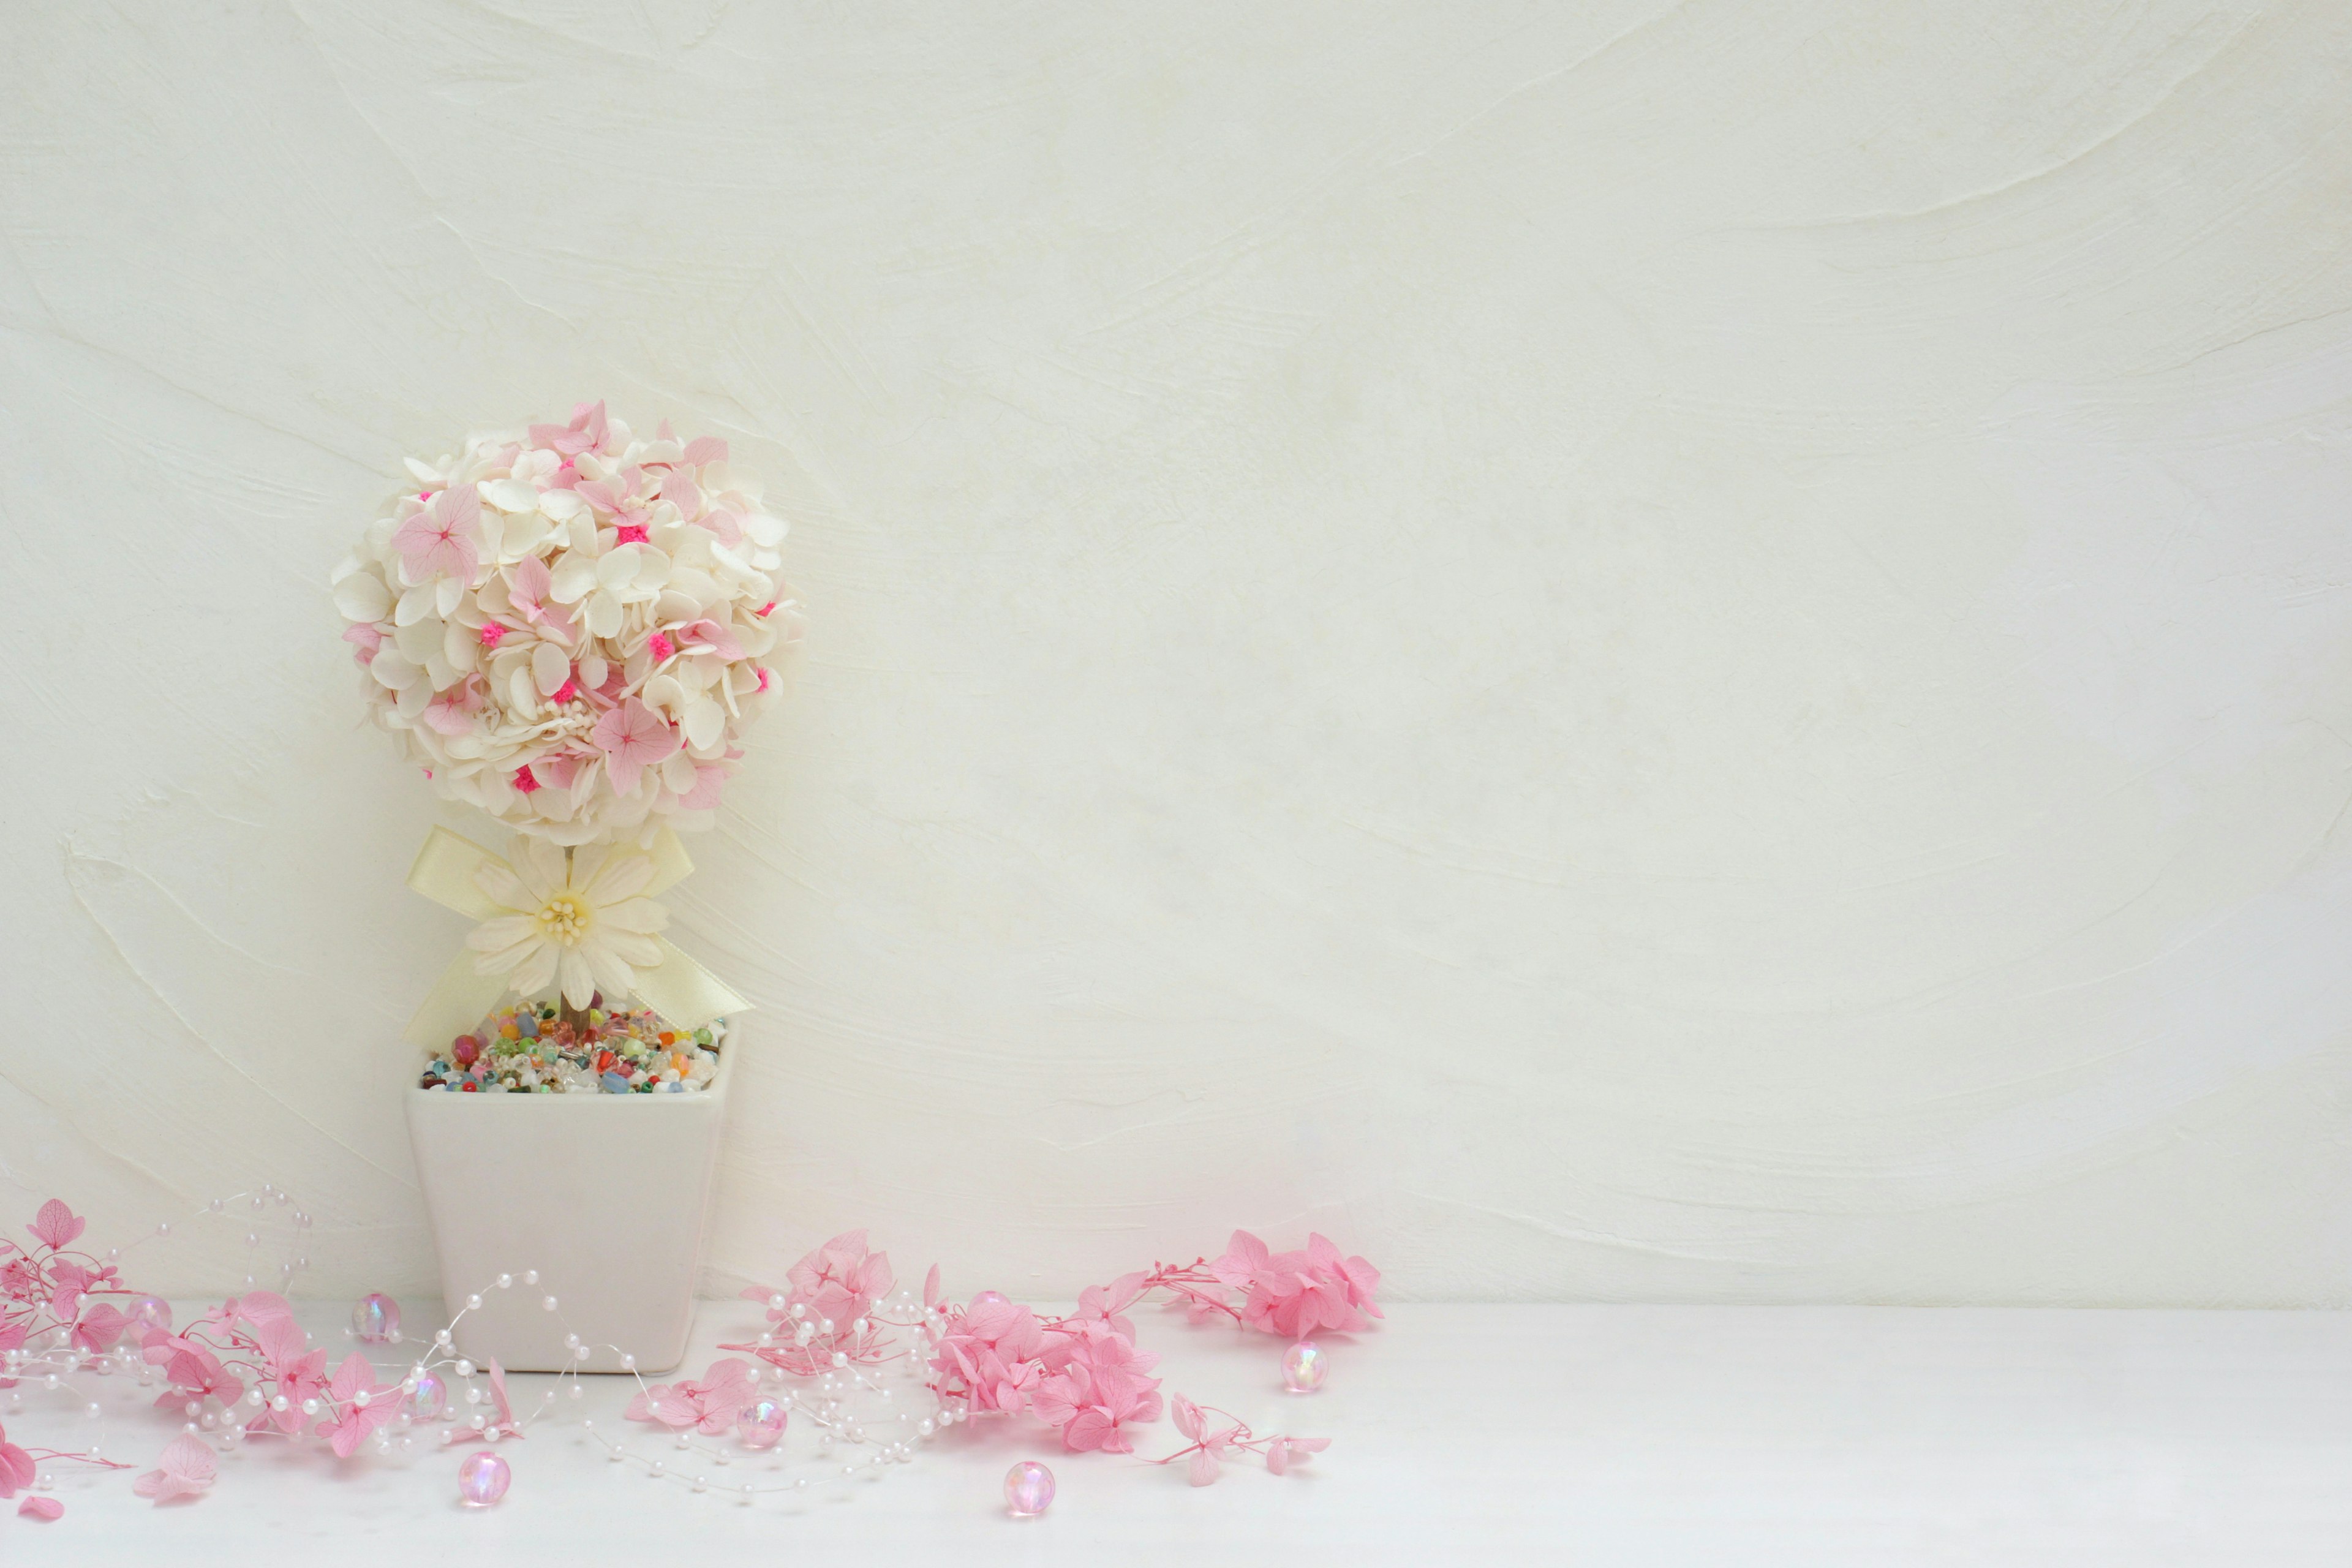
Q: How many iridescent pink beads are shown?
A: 8